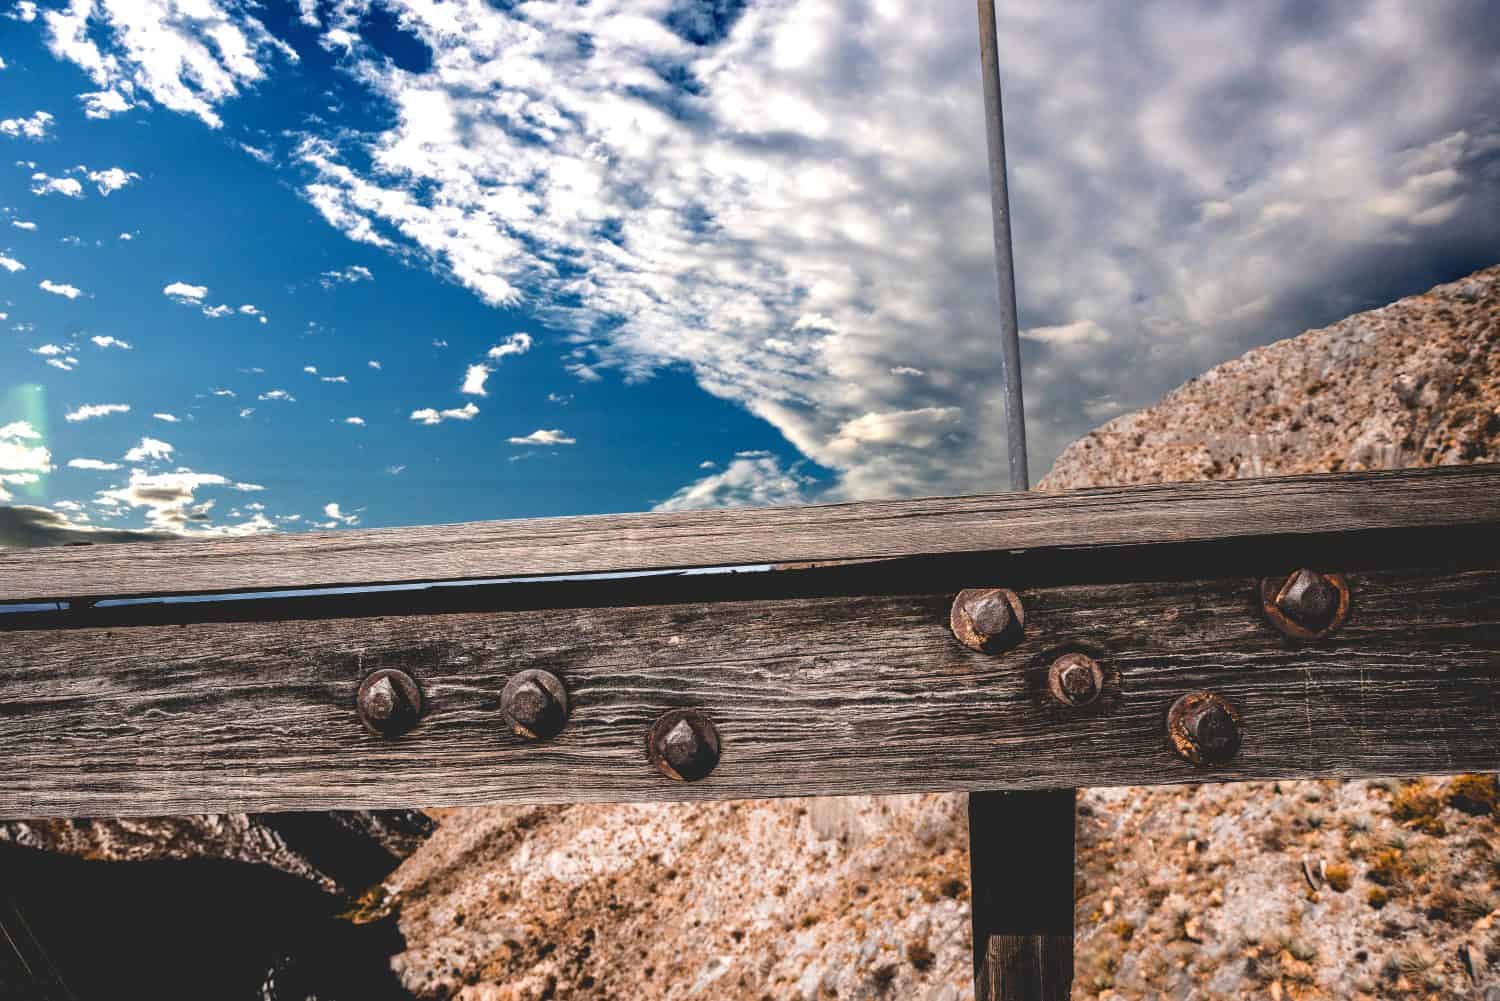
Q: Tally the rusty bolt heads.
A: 7